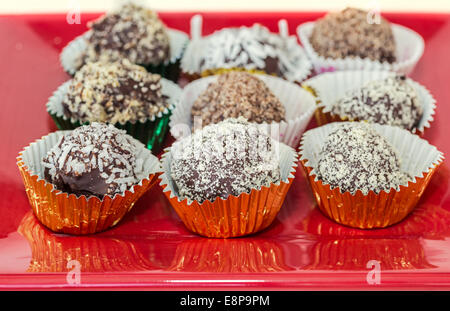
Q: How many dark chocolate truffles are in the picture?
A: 9